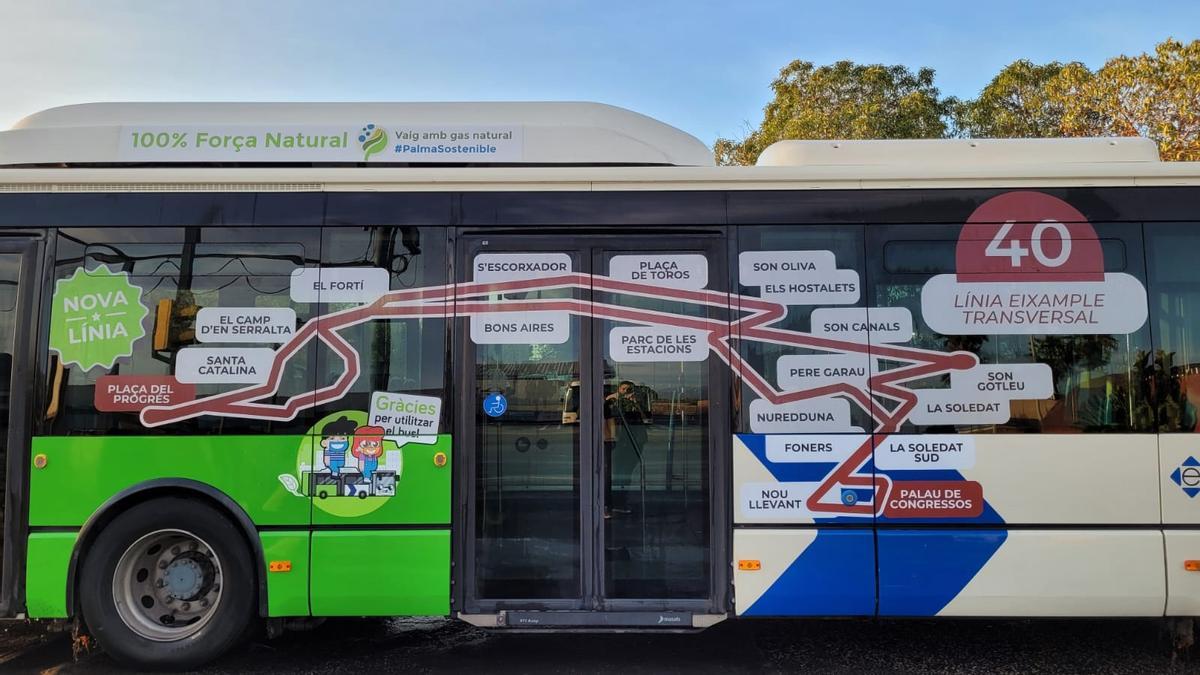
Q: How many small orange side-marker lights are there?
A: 3